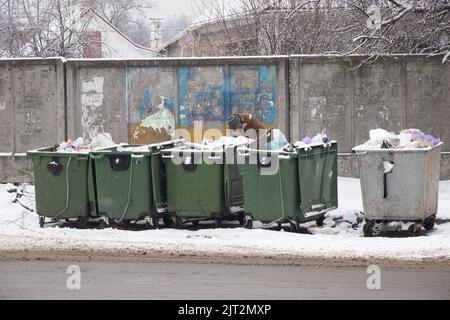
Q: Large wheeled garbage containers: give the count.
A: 5